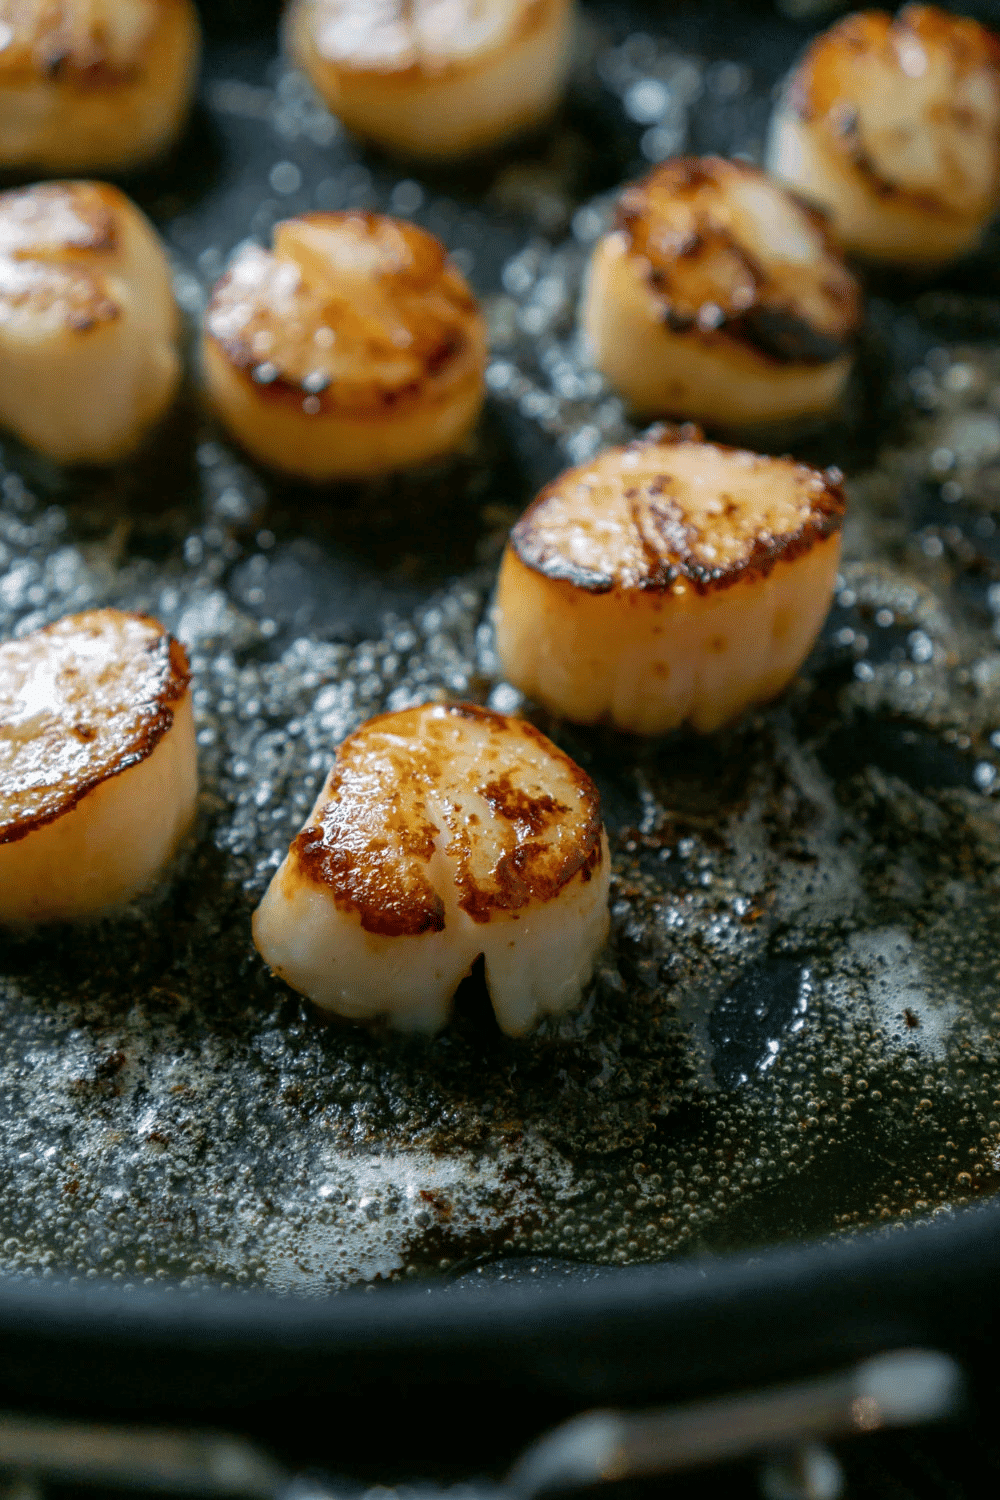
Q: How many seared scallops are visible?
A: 9